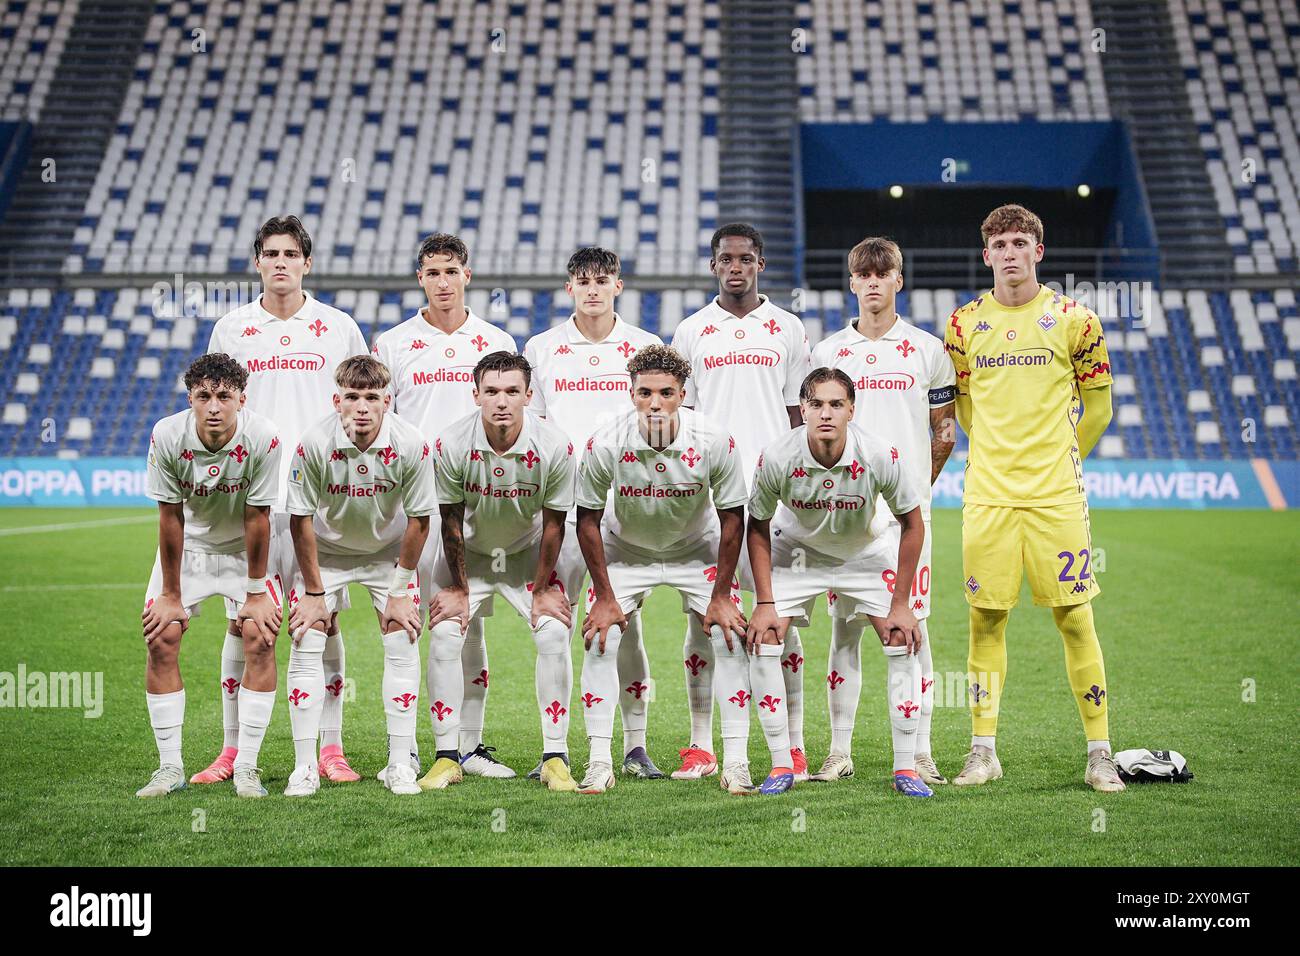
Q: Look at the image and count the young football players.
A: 11